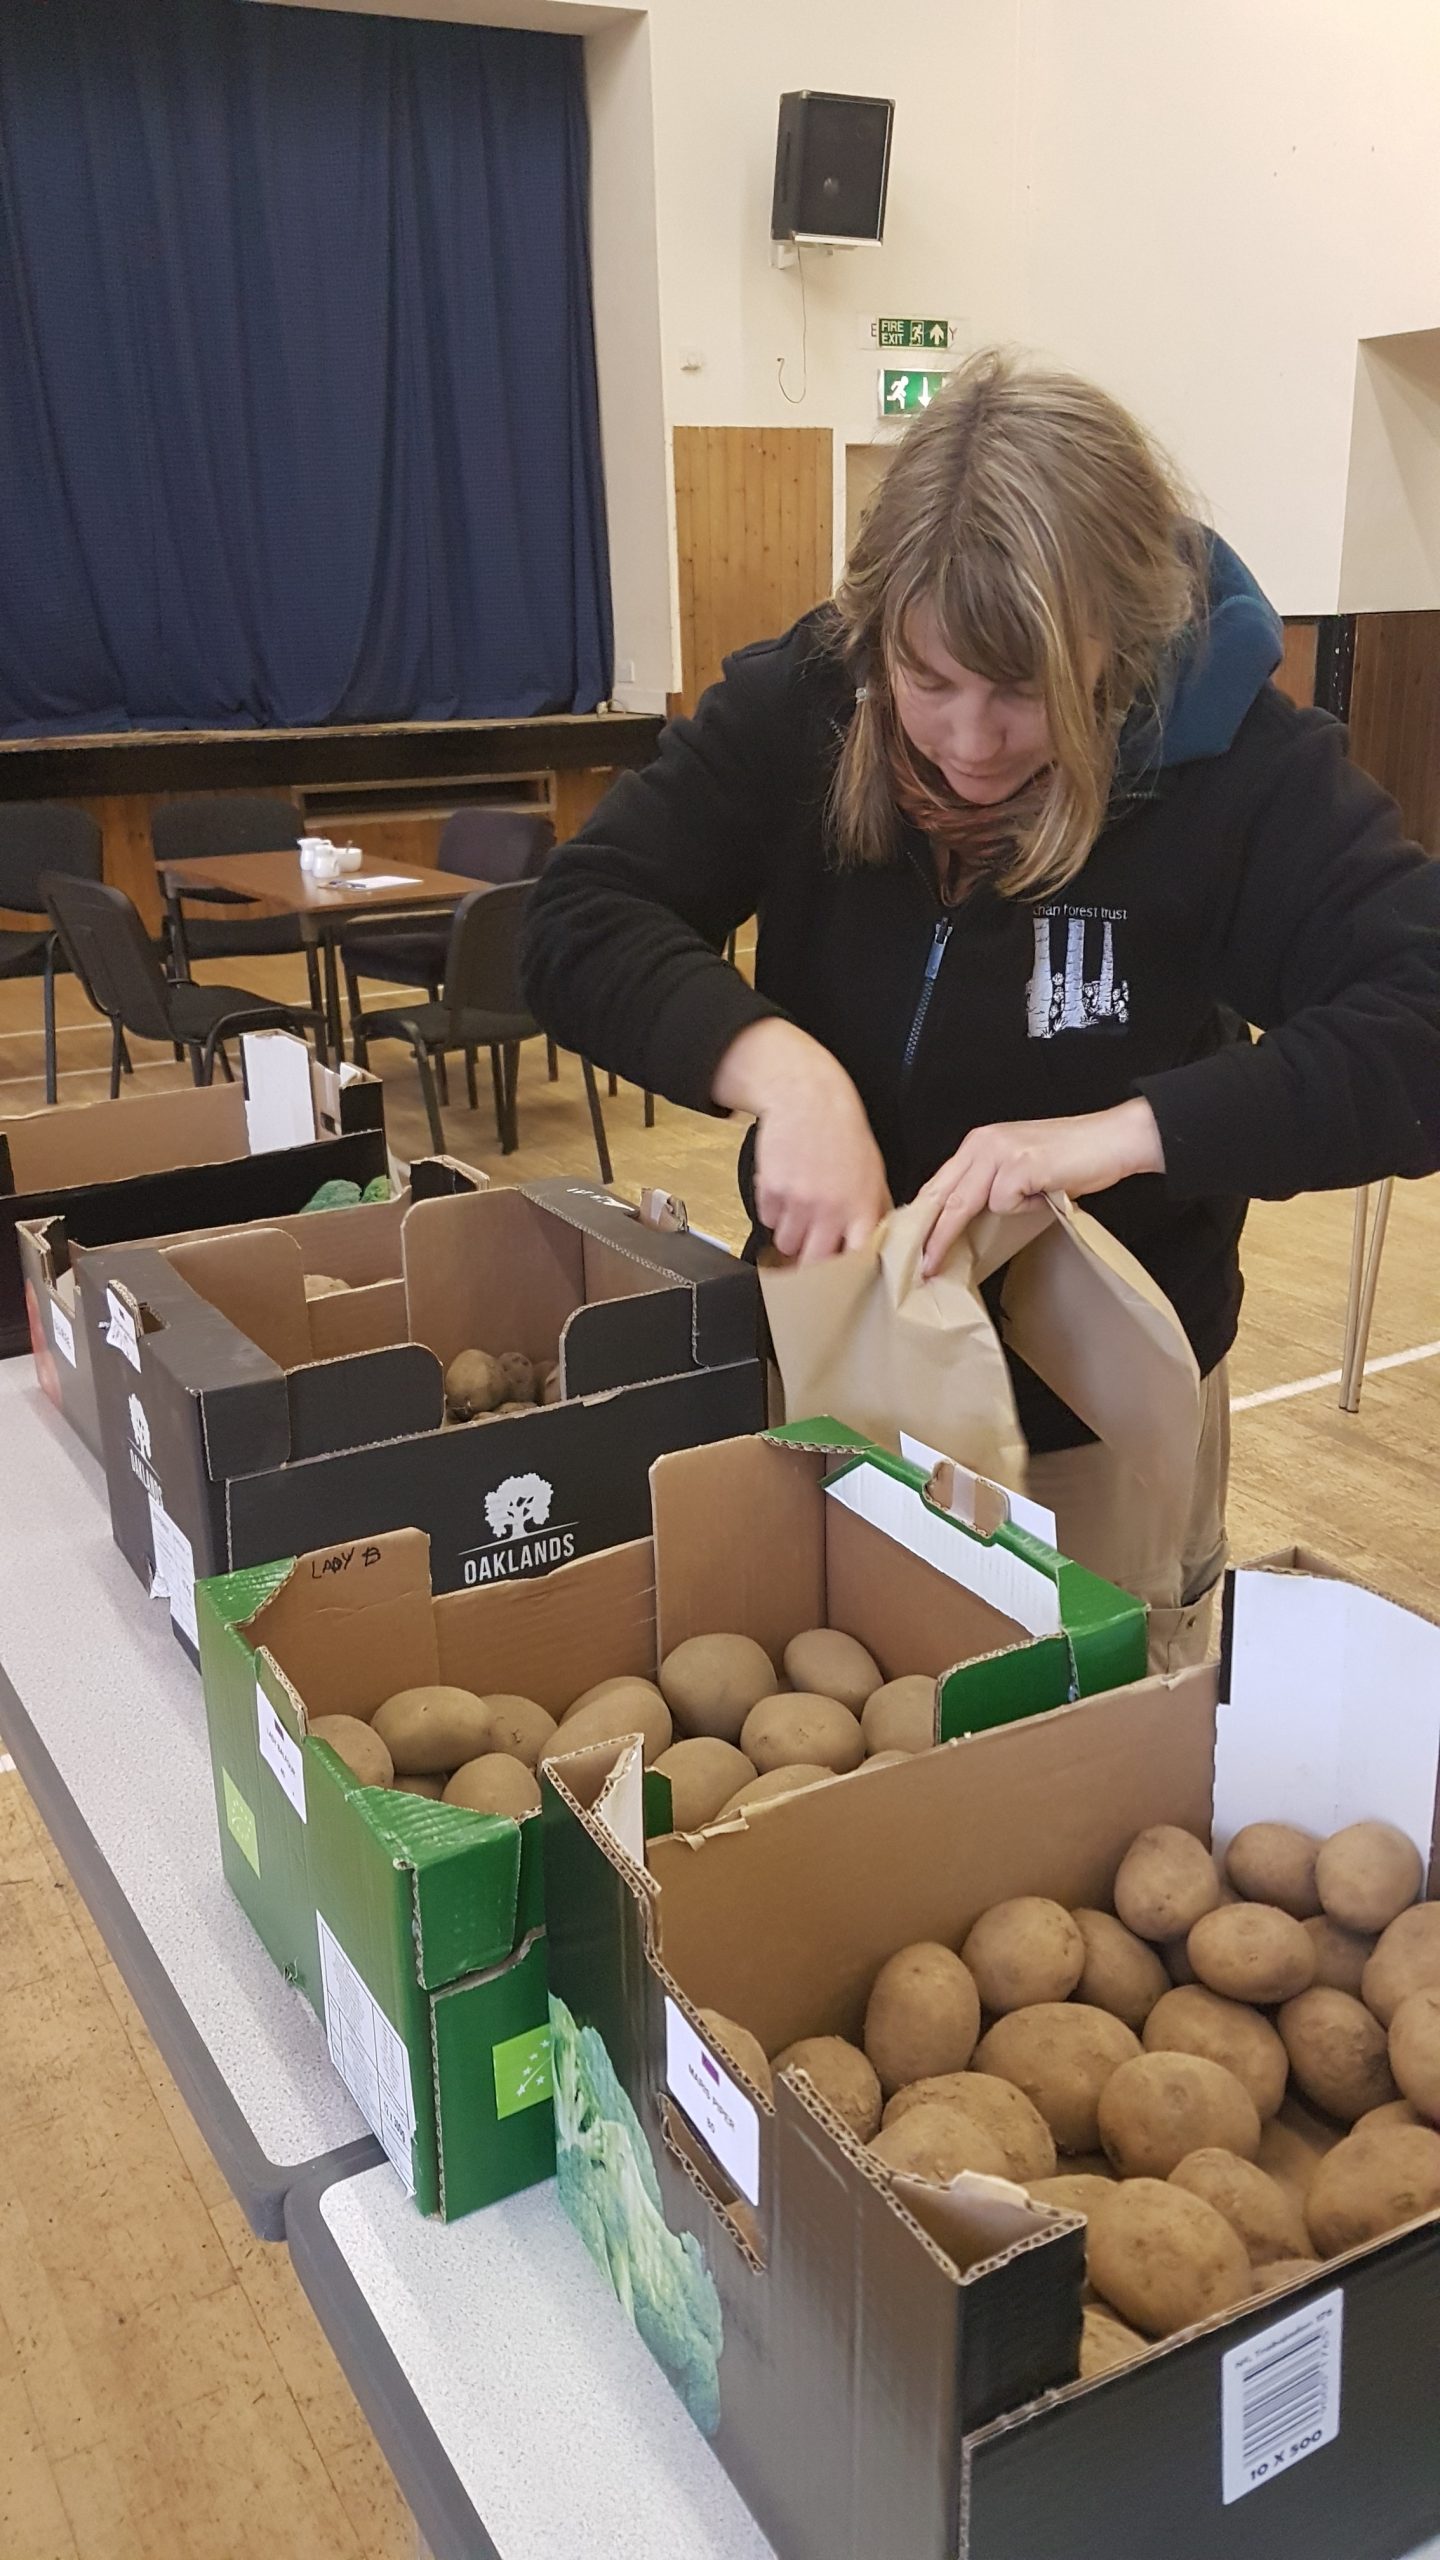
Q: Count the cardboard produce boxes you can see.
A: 5